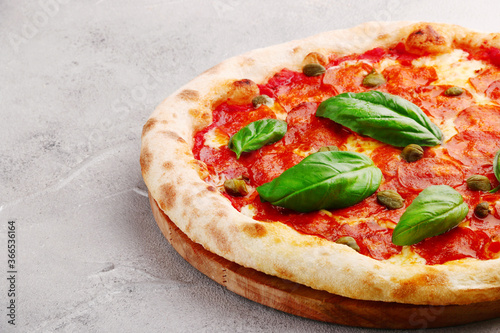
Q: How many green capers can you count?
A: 11